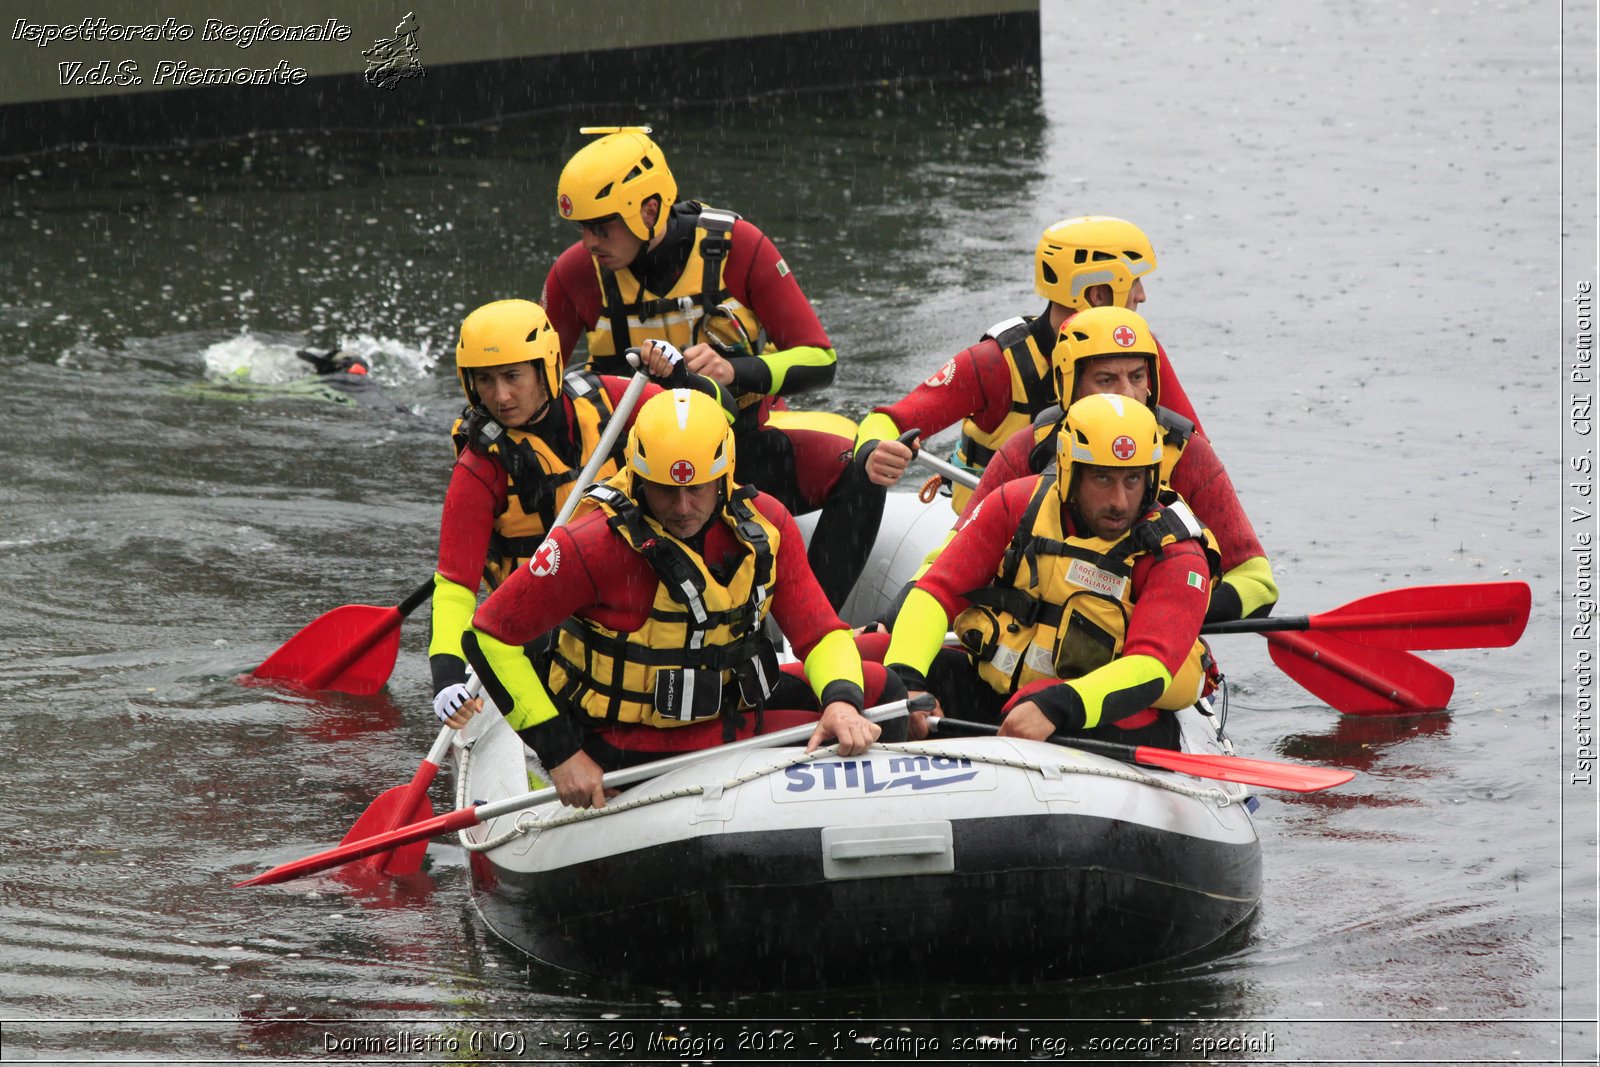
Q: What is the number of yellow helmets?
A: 6